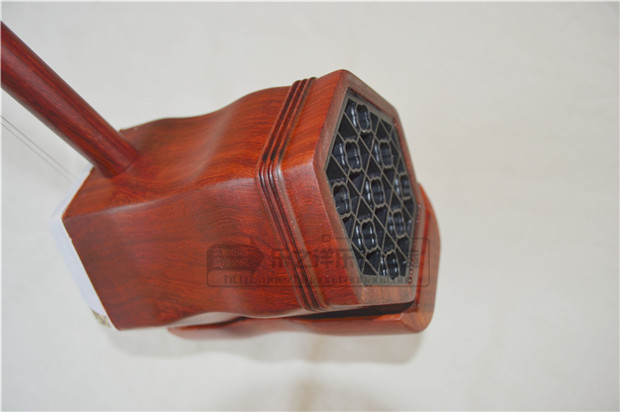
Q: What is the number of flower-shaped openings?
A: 9